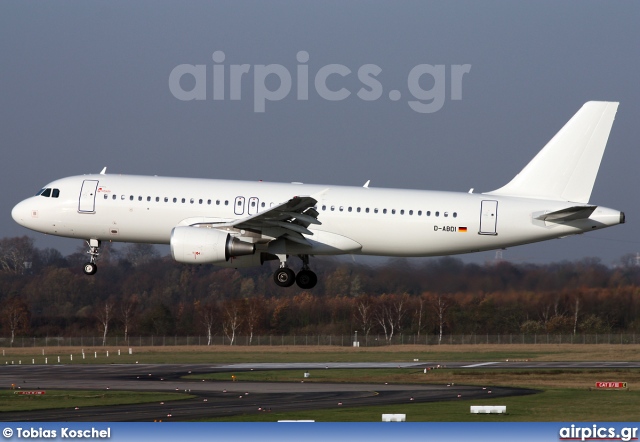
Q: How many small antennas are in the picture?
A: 3